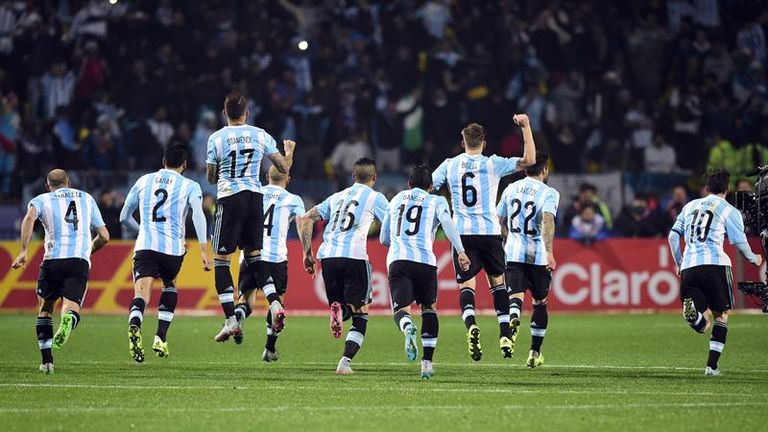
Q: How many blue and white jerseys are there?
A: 9